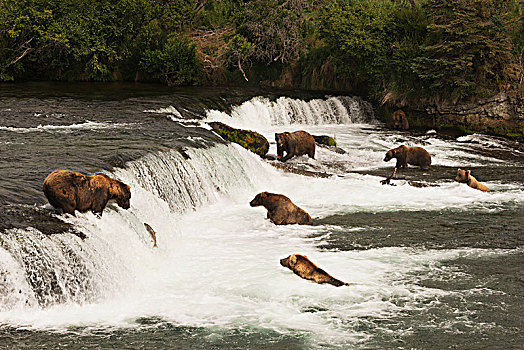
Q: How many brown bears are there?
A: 7